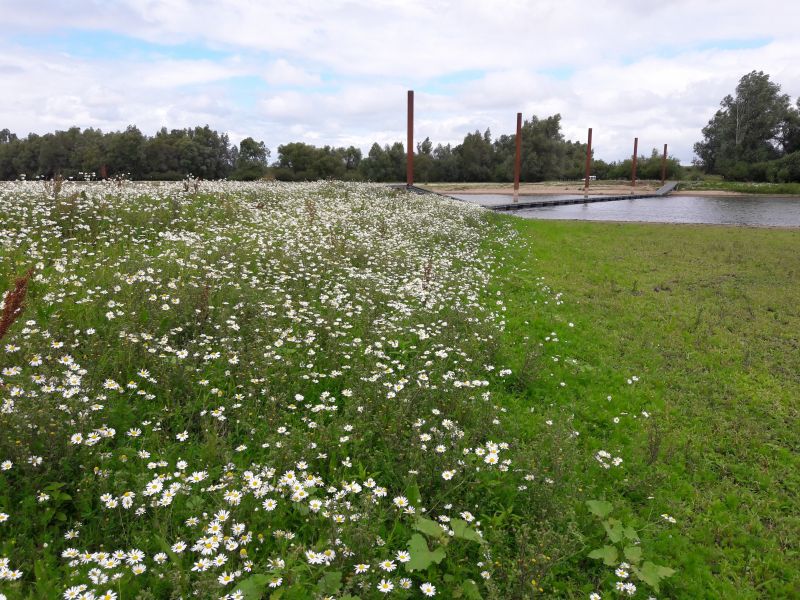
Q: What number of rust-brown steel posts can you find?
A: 5